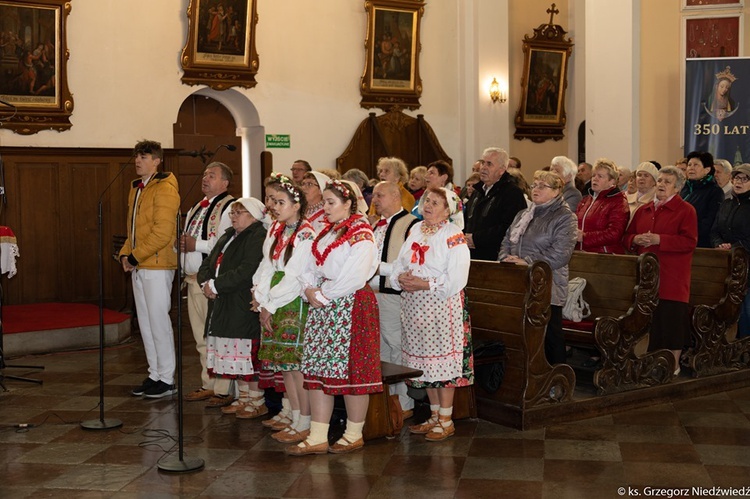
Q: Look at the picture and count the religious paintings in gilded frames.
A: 4